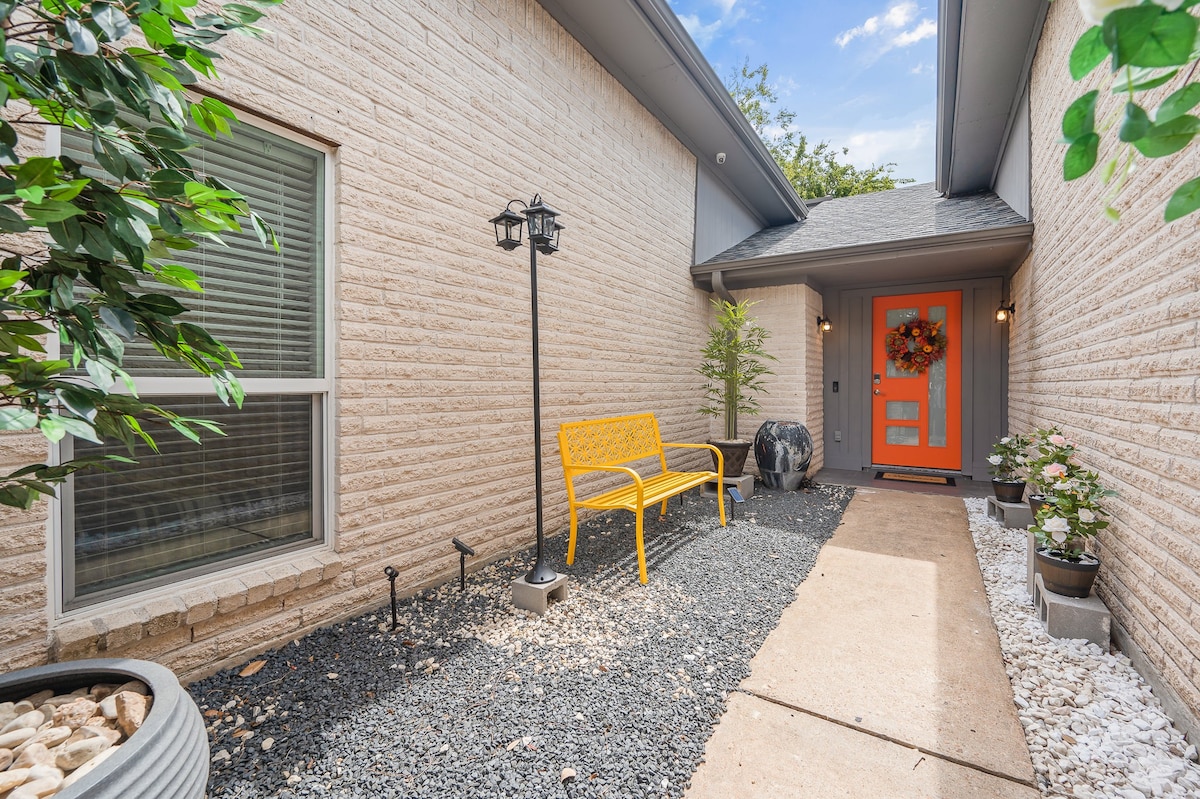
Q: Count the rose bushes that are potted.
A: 3